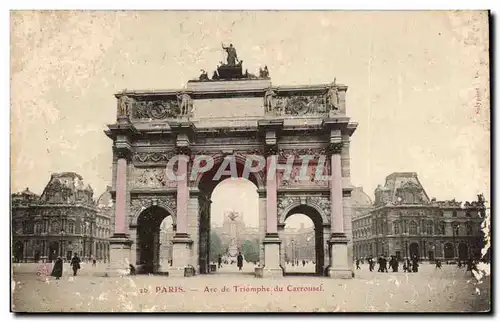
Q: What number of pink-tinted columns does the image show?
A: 4